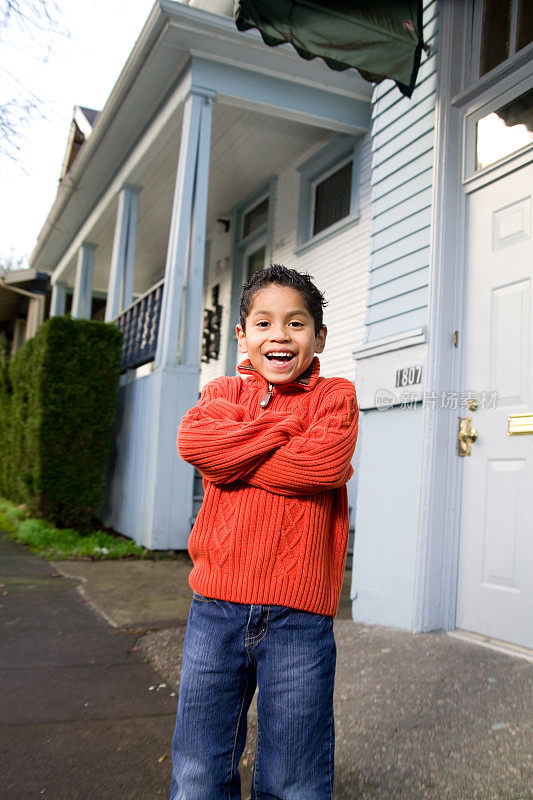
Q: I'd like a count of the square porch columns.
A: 4